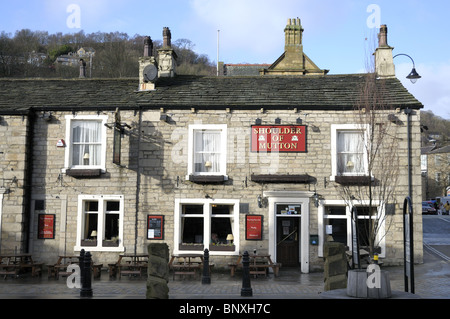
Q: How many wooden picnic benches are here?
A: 5